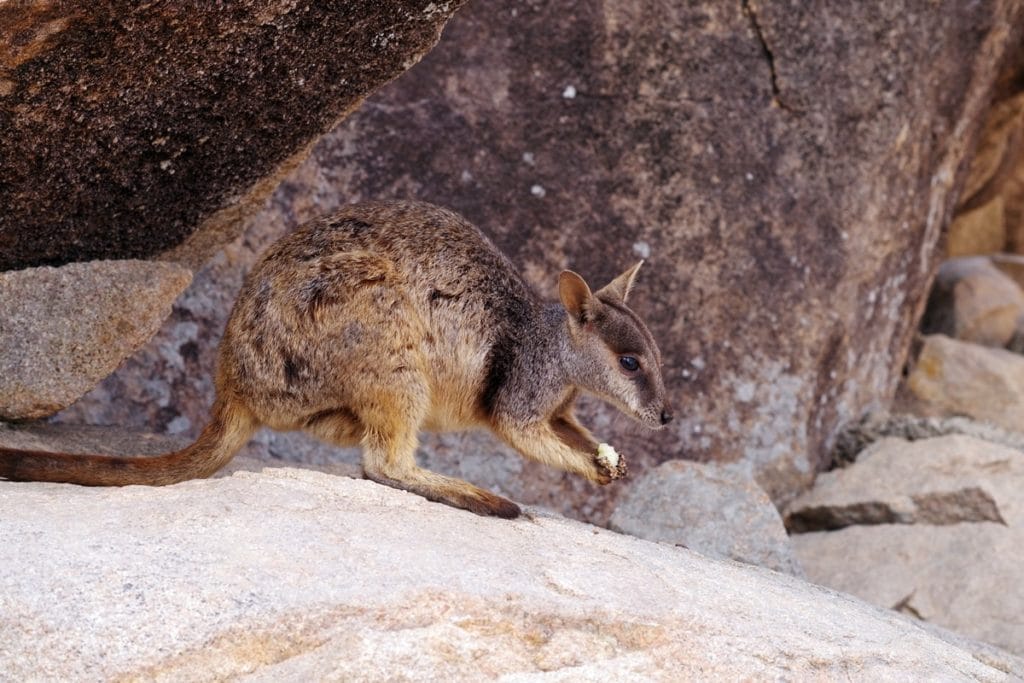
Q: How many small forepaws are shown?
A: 2